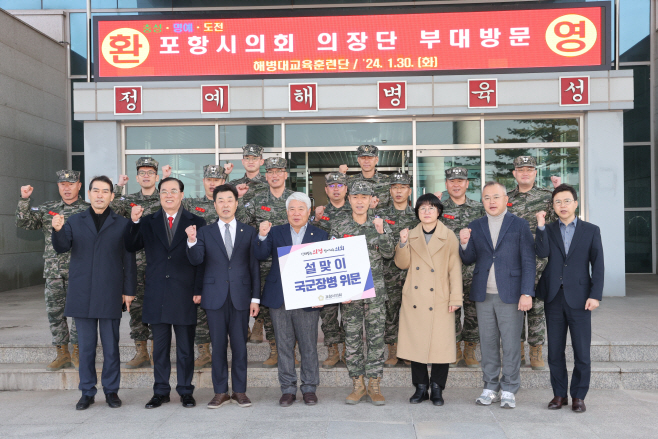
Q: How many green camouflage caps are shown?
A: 11